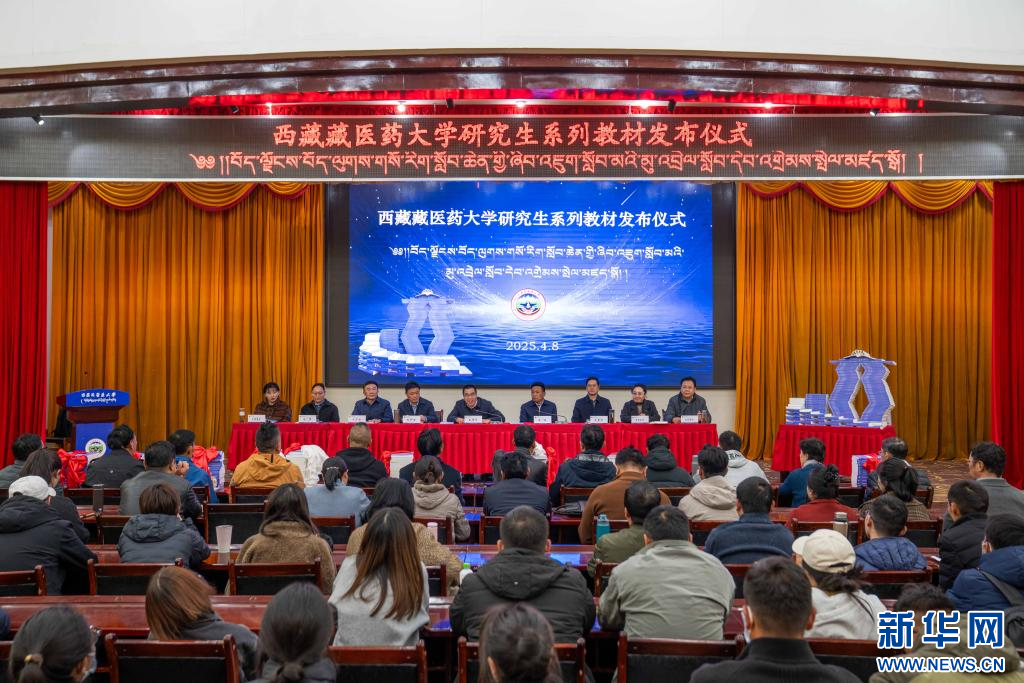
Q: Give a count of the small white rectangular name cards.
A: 9